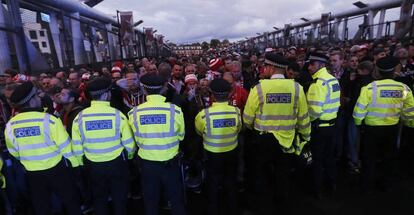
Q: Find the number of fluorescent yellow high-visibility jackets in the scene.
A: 7